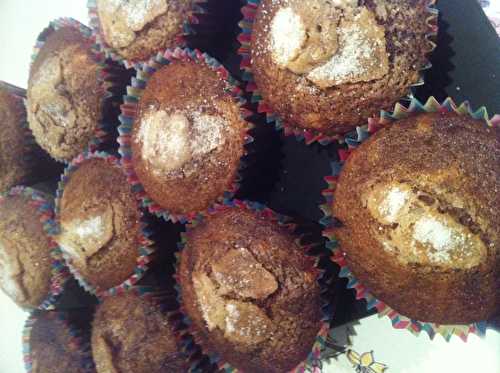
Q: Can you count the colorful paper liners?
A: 11